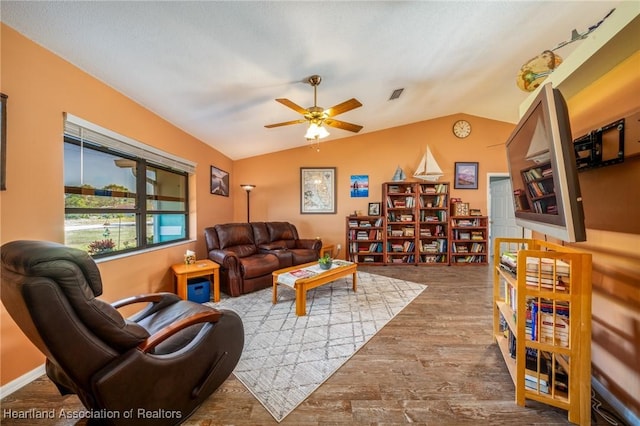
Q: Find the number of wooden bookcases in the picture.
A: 5